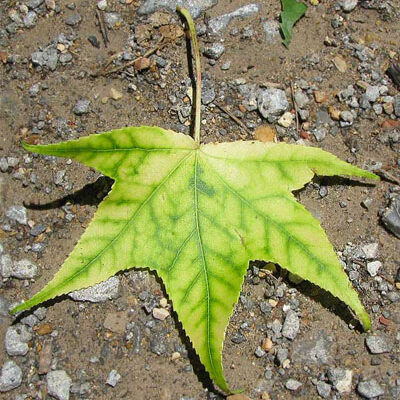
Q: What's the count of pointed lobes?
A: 5